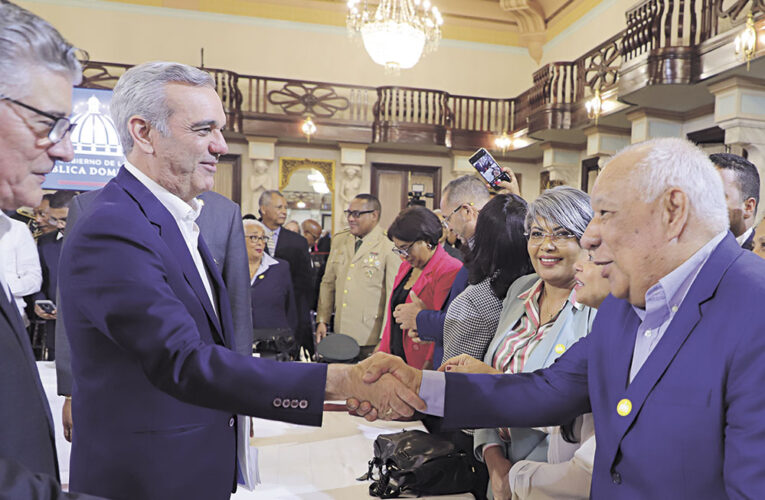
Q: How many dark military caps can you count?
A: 1